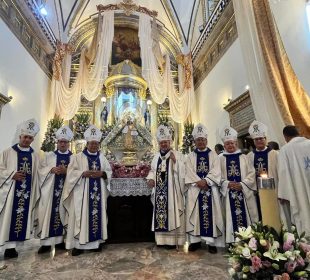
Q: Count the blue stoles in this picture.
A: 7